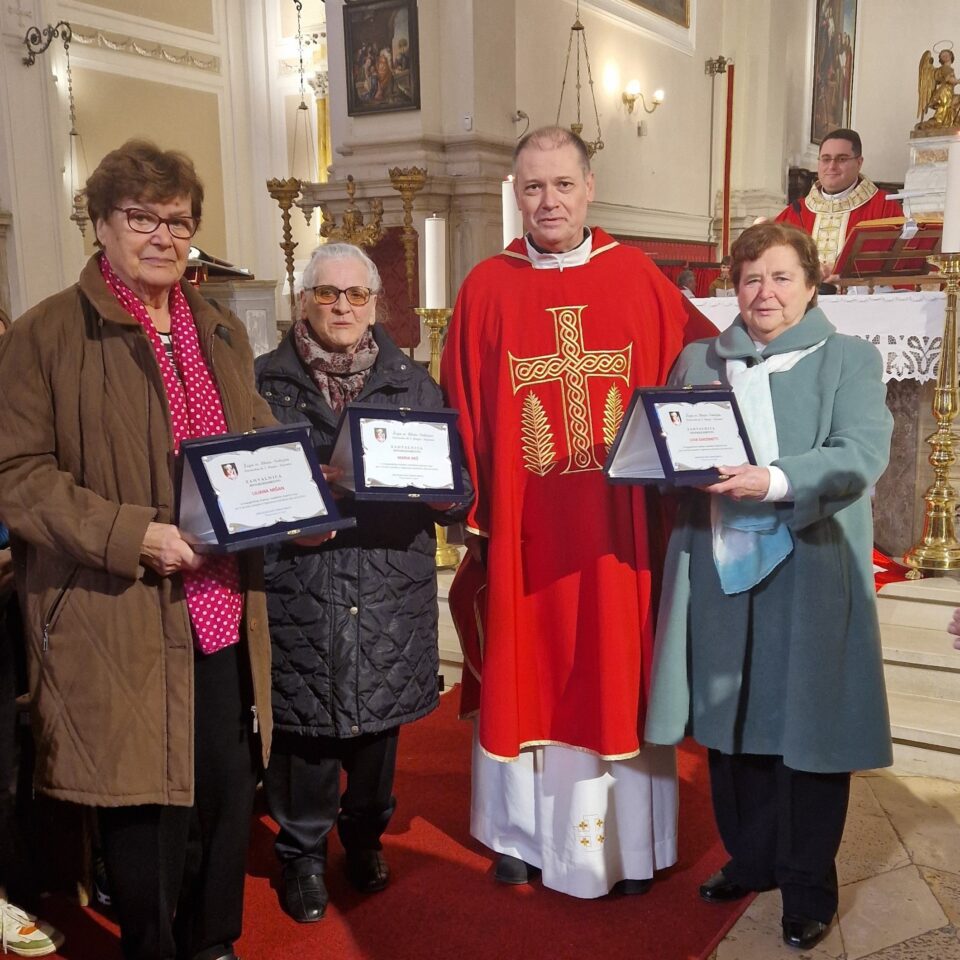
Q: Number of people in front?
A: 4